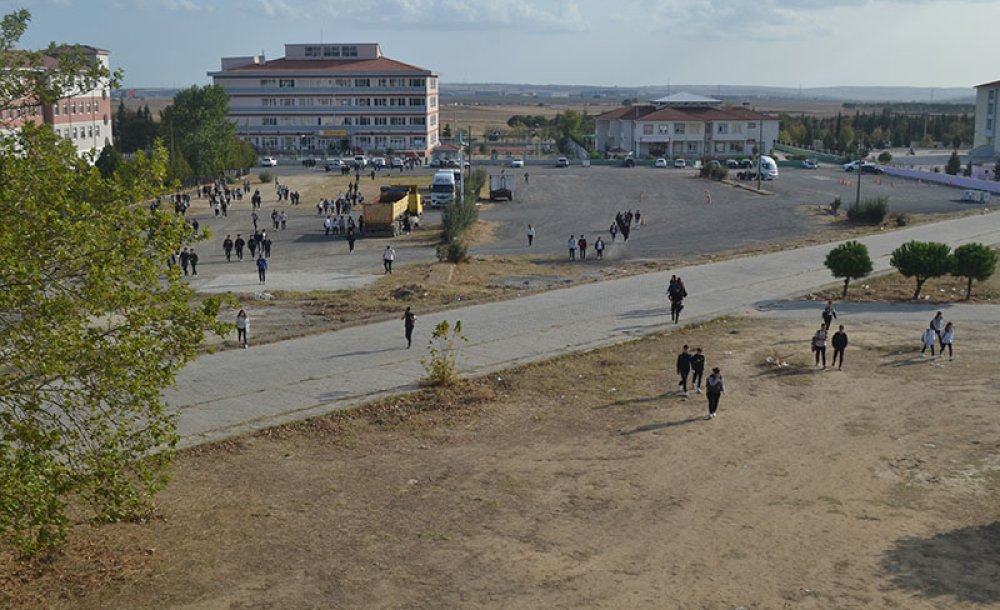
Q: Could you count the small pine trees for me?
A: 3